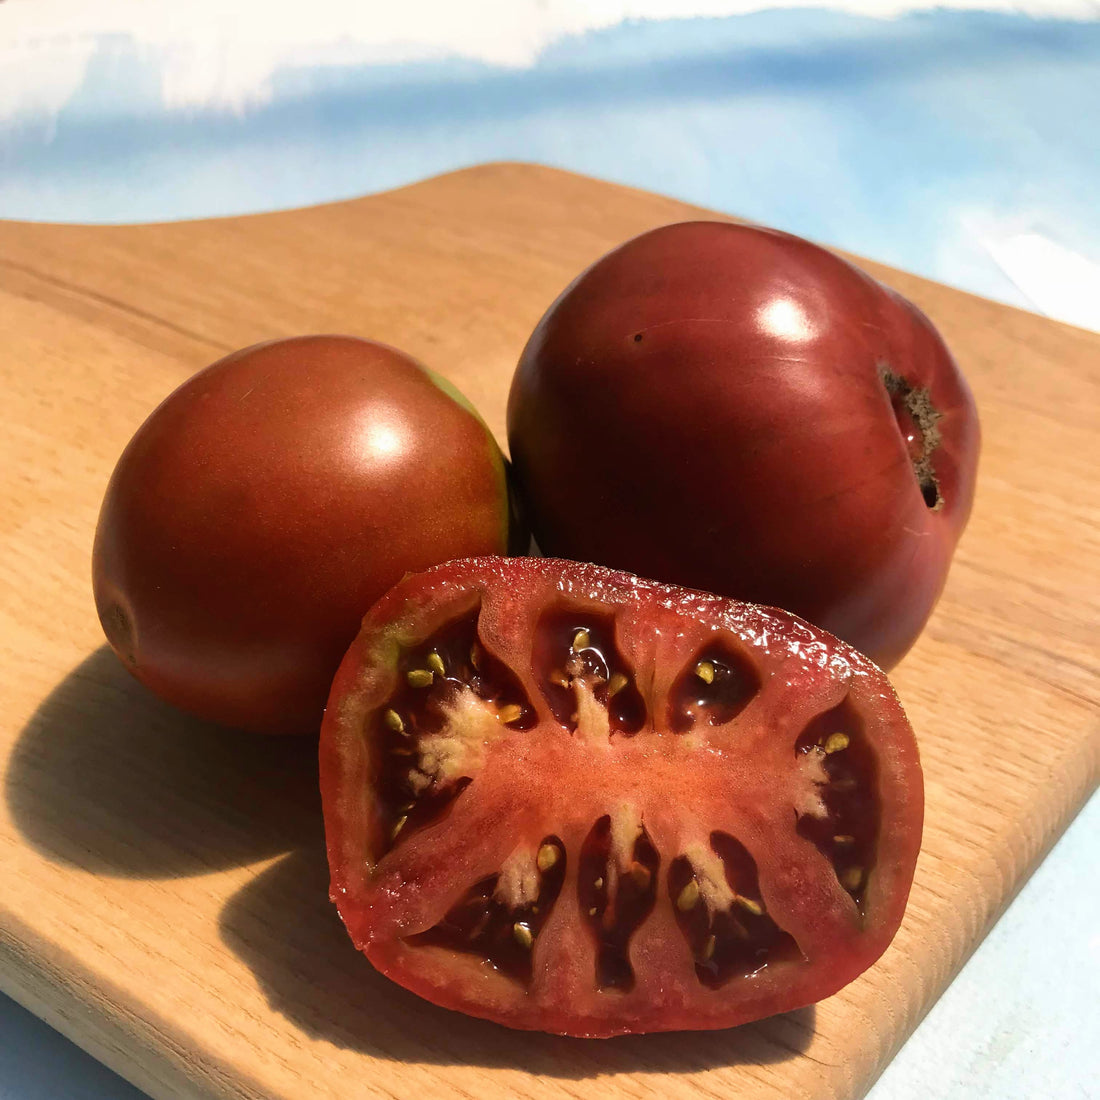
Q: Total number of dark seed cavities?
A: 7